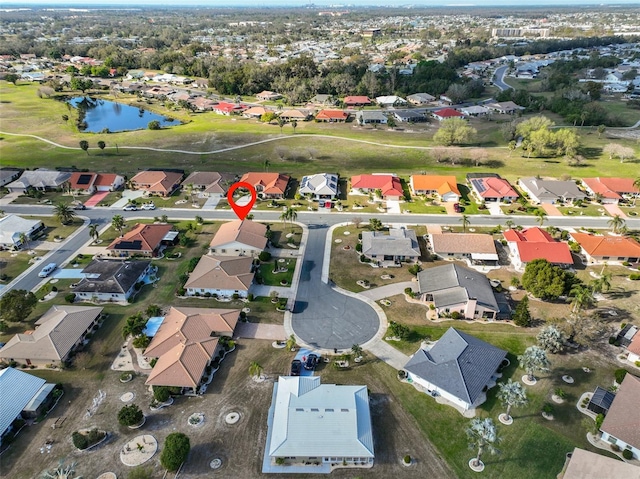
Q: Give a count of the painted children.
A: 0